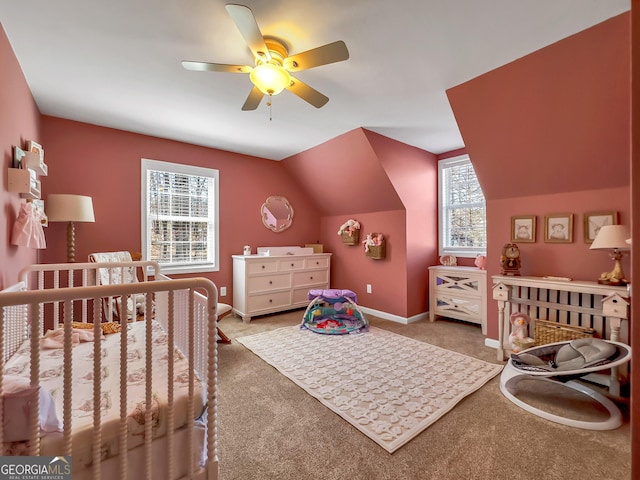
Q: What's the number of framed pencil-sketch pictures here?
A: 3